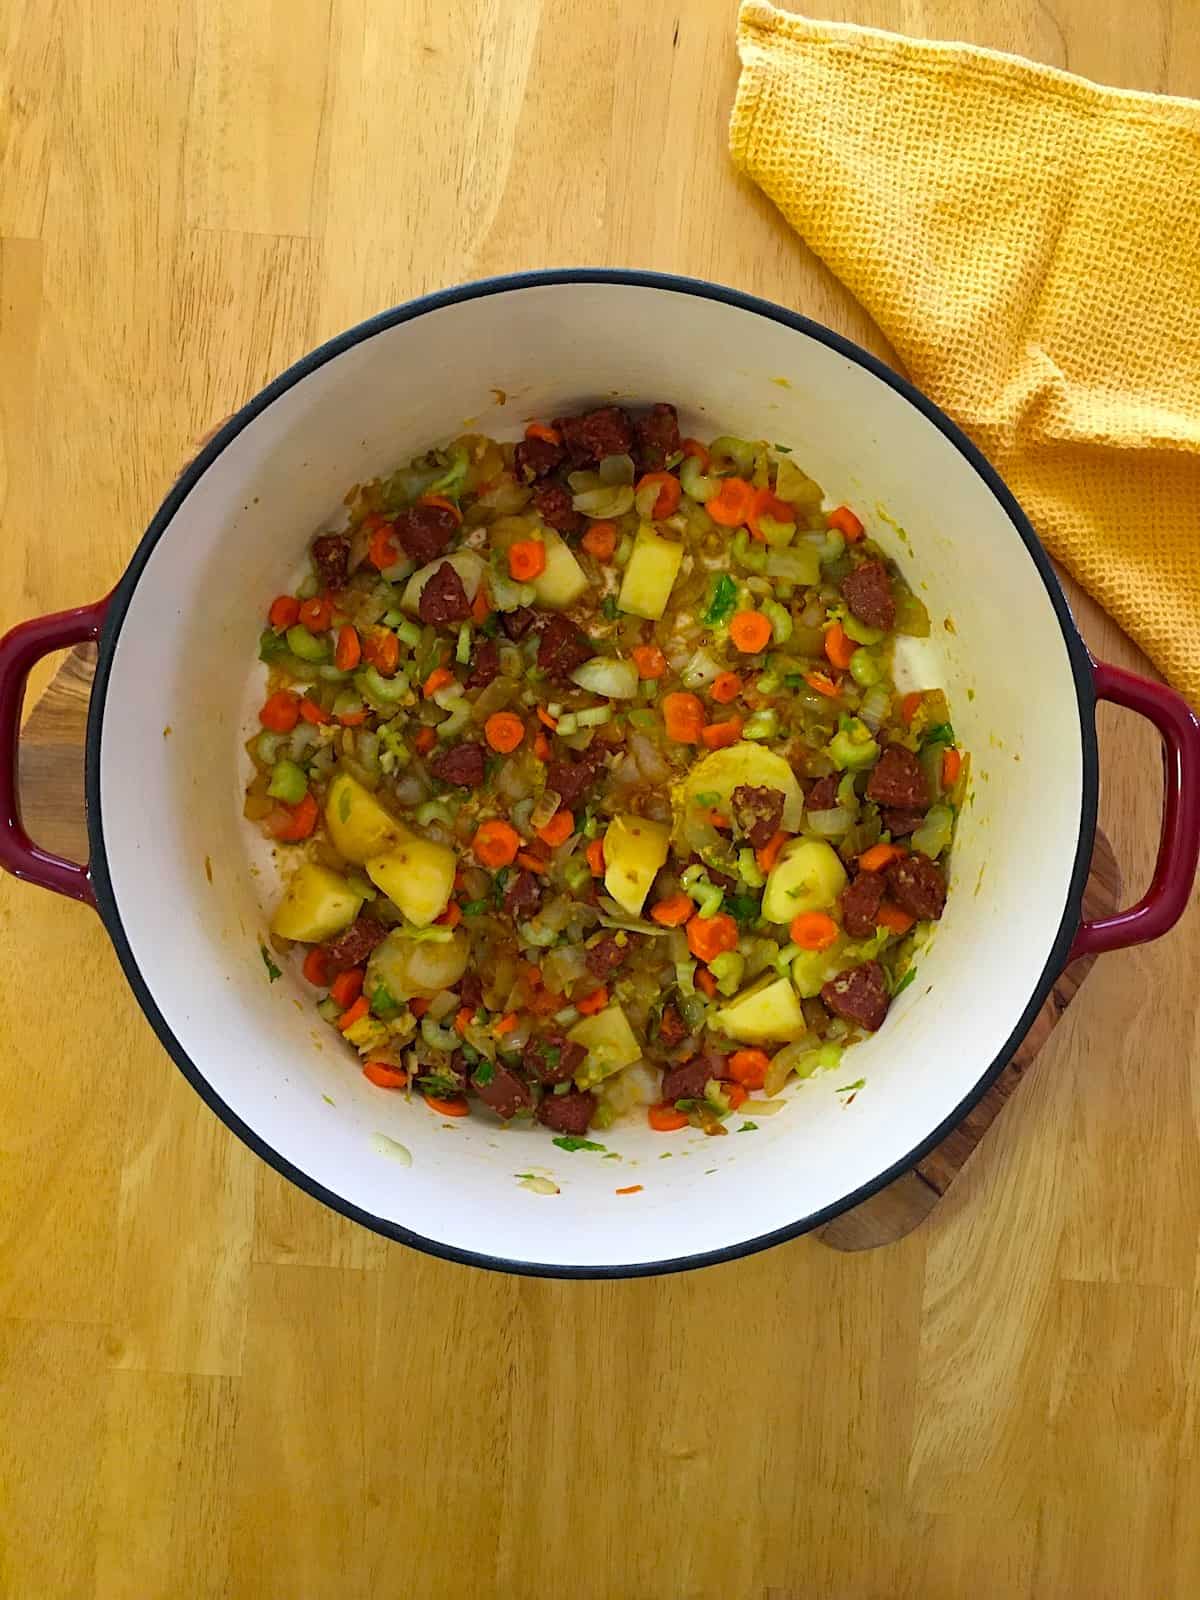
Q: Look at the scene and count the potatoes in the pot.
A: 11